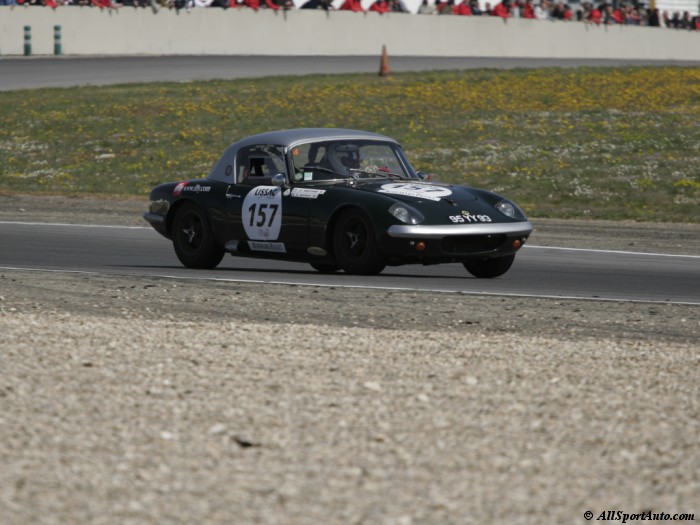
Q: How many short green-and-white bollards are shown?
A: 2